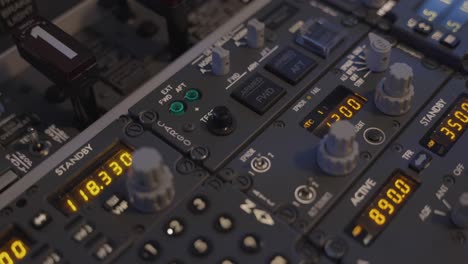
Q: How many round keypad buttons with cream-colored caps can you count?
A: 8